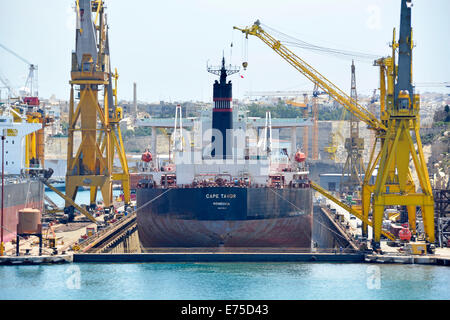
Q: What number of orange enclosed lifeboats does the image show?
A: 2